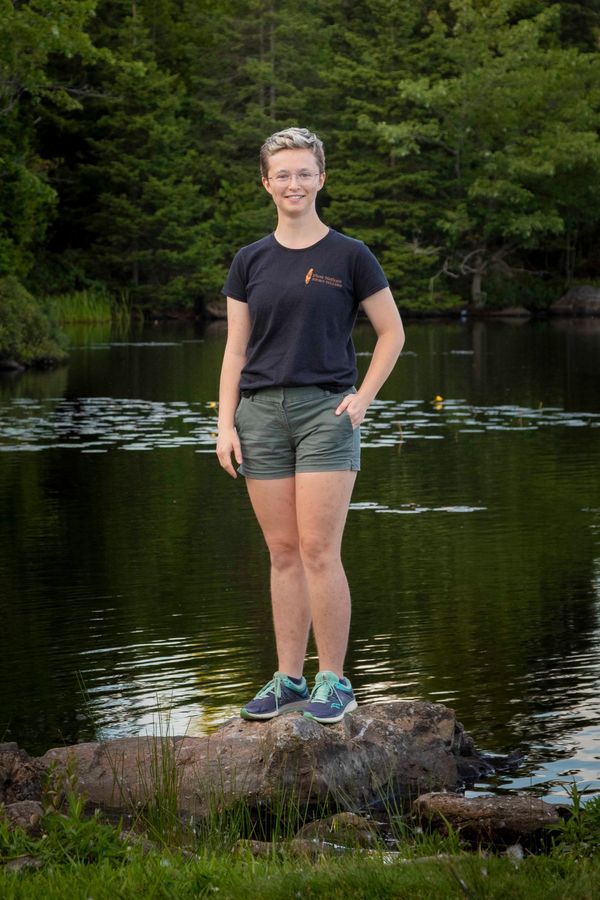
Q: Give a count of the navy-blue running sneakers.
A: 2